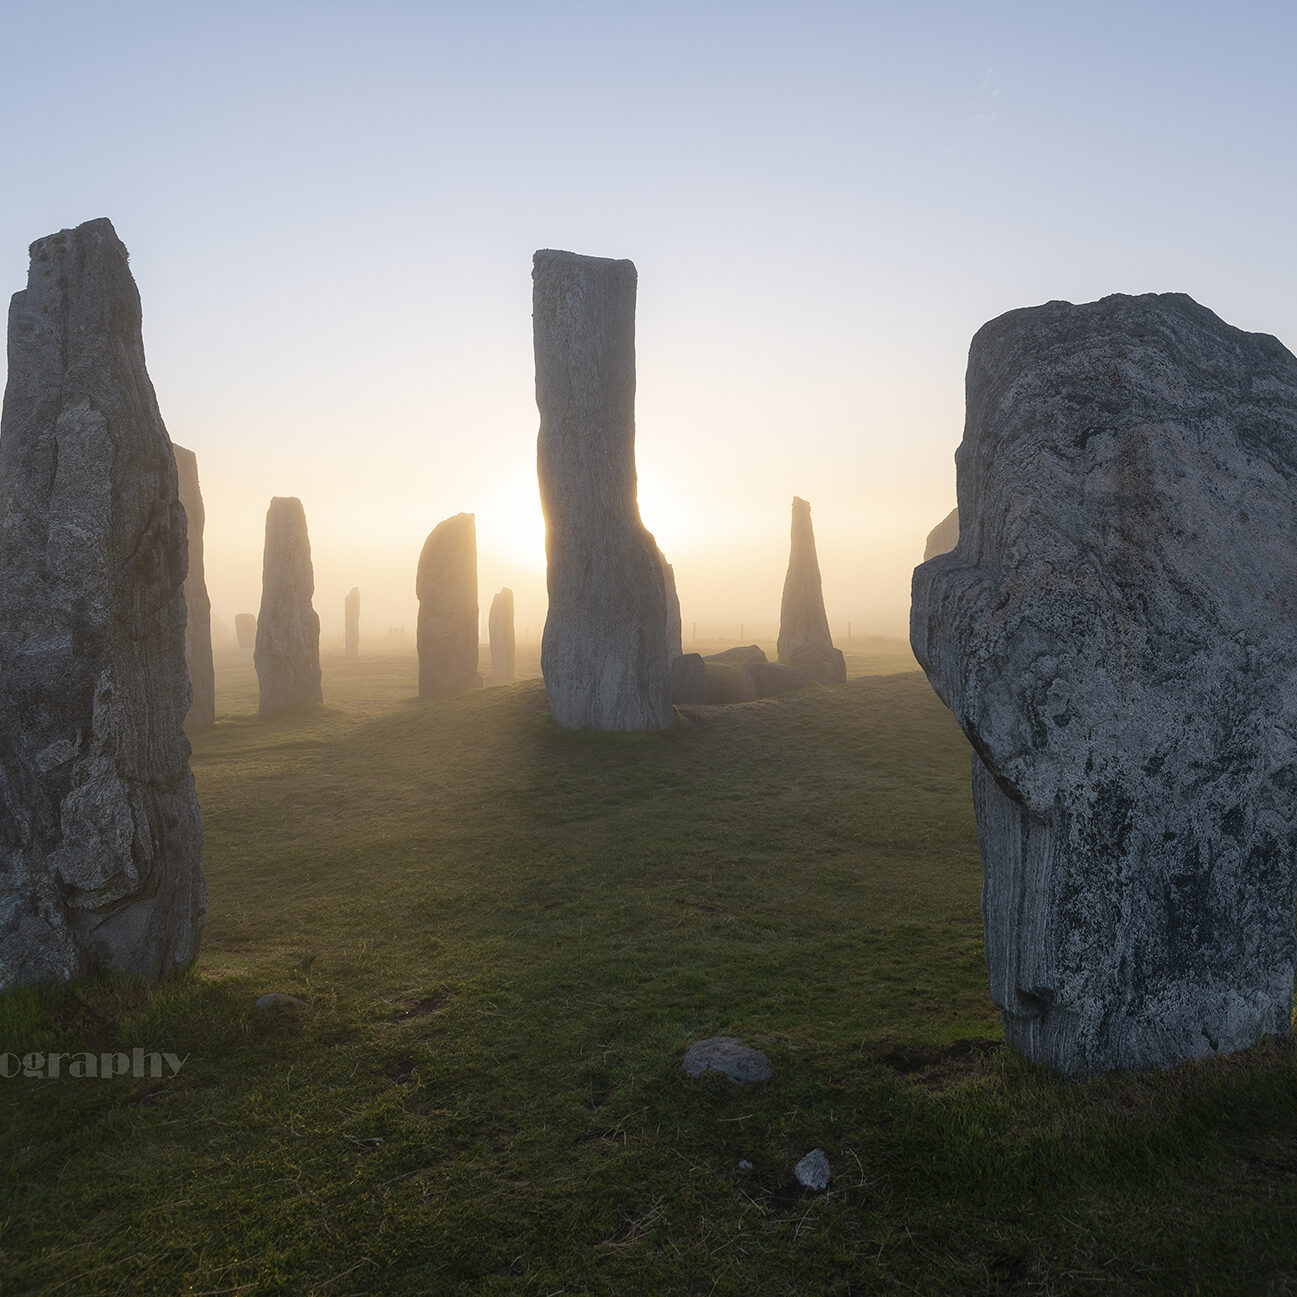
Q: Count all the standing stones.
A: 12